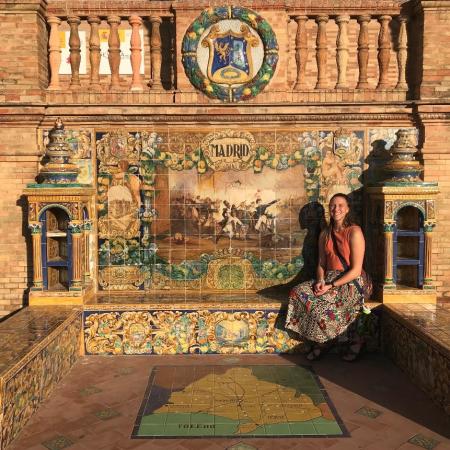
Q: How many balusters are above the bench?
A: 12